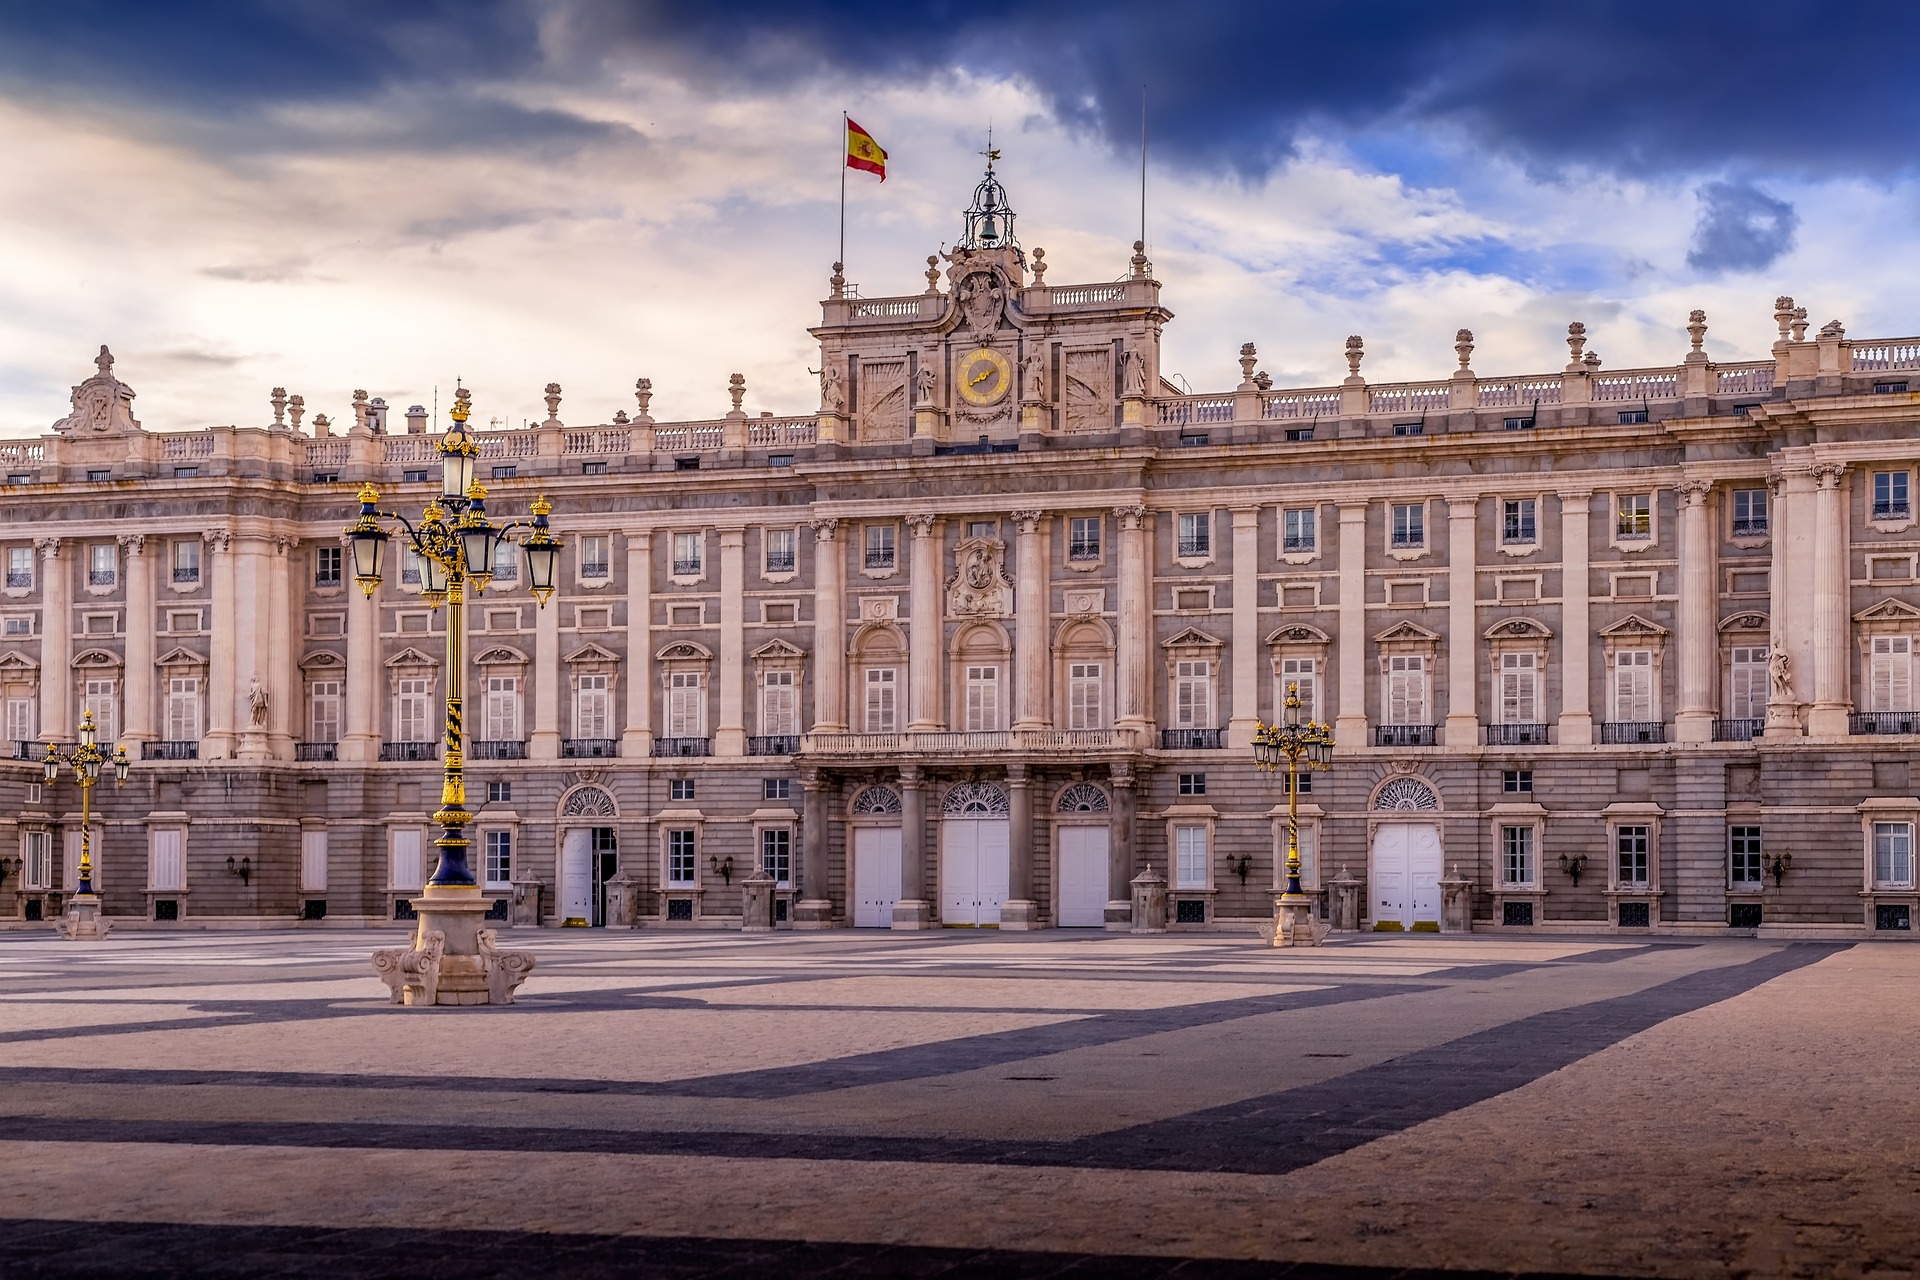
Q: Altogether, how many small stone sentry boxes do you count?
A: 6